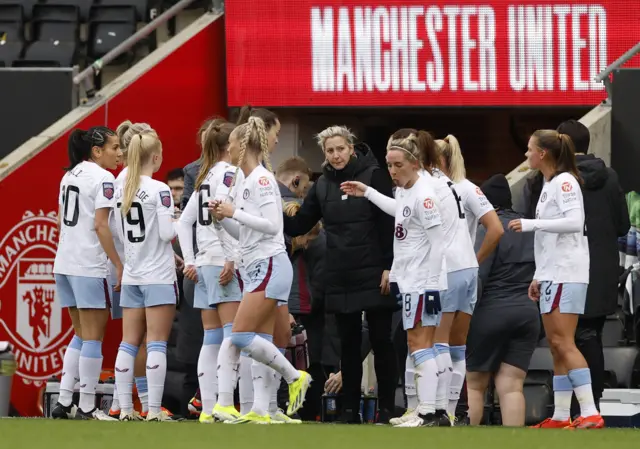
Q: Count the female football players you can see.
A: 10